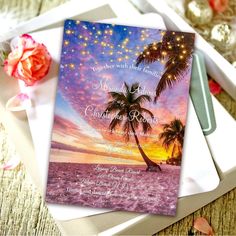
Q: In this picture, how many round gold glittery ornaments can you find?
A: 2